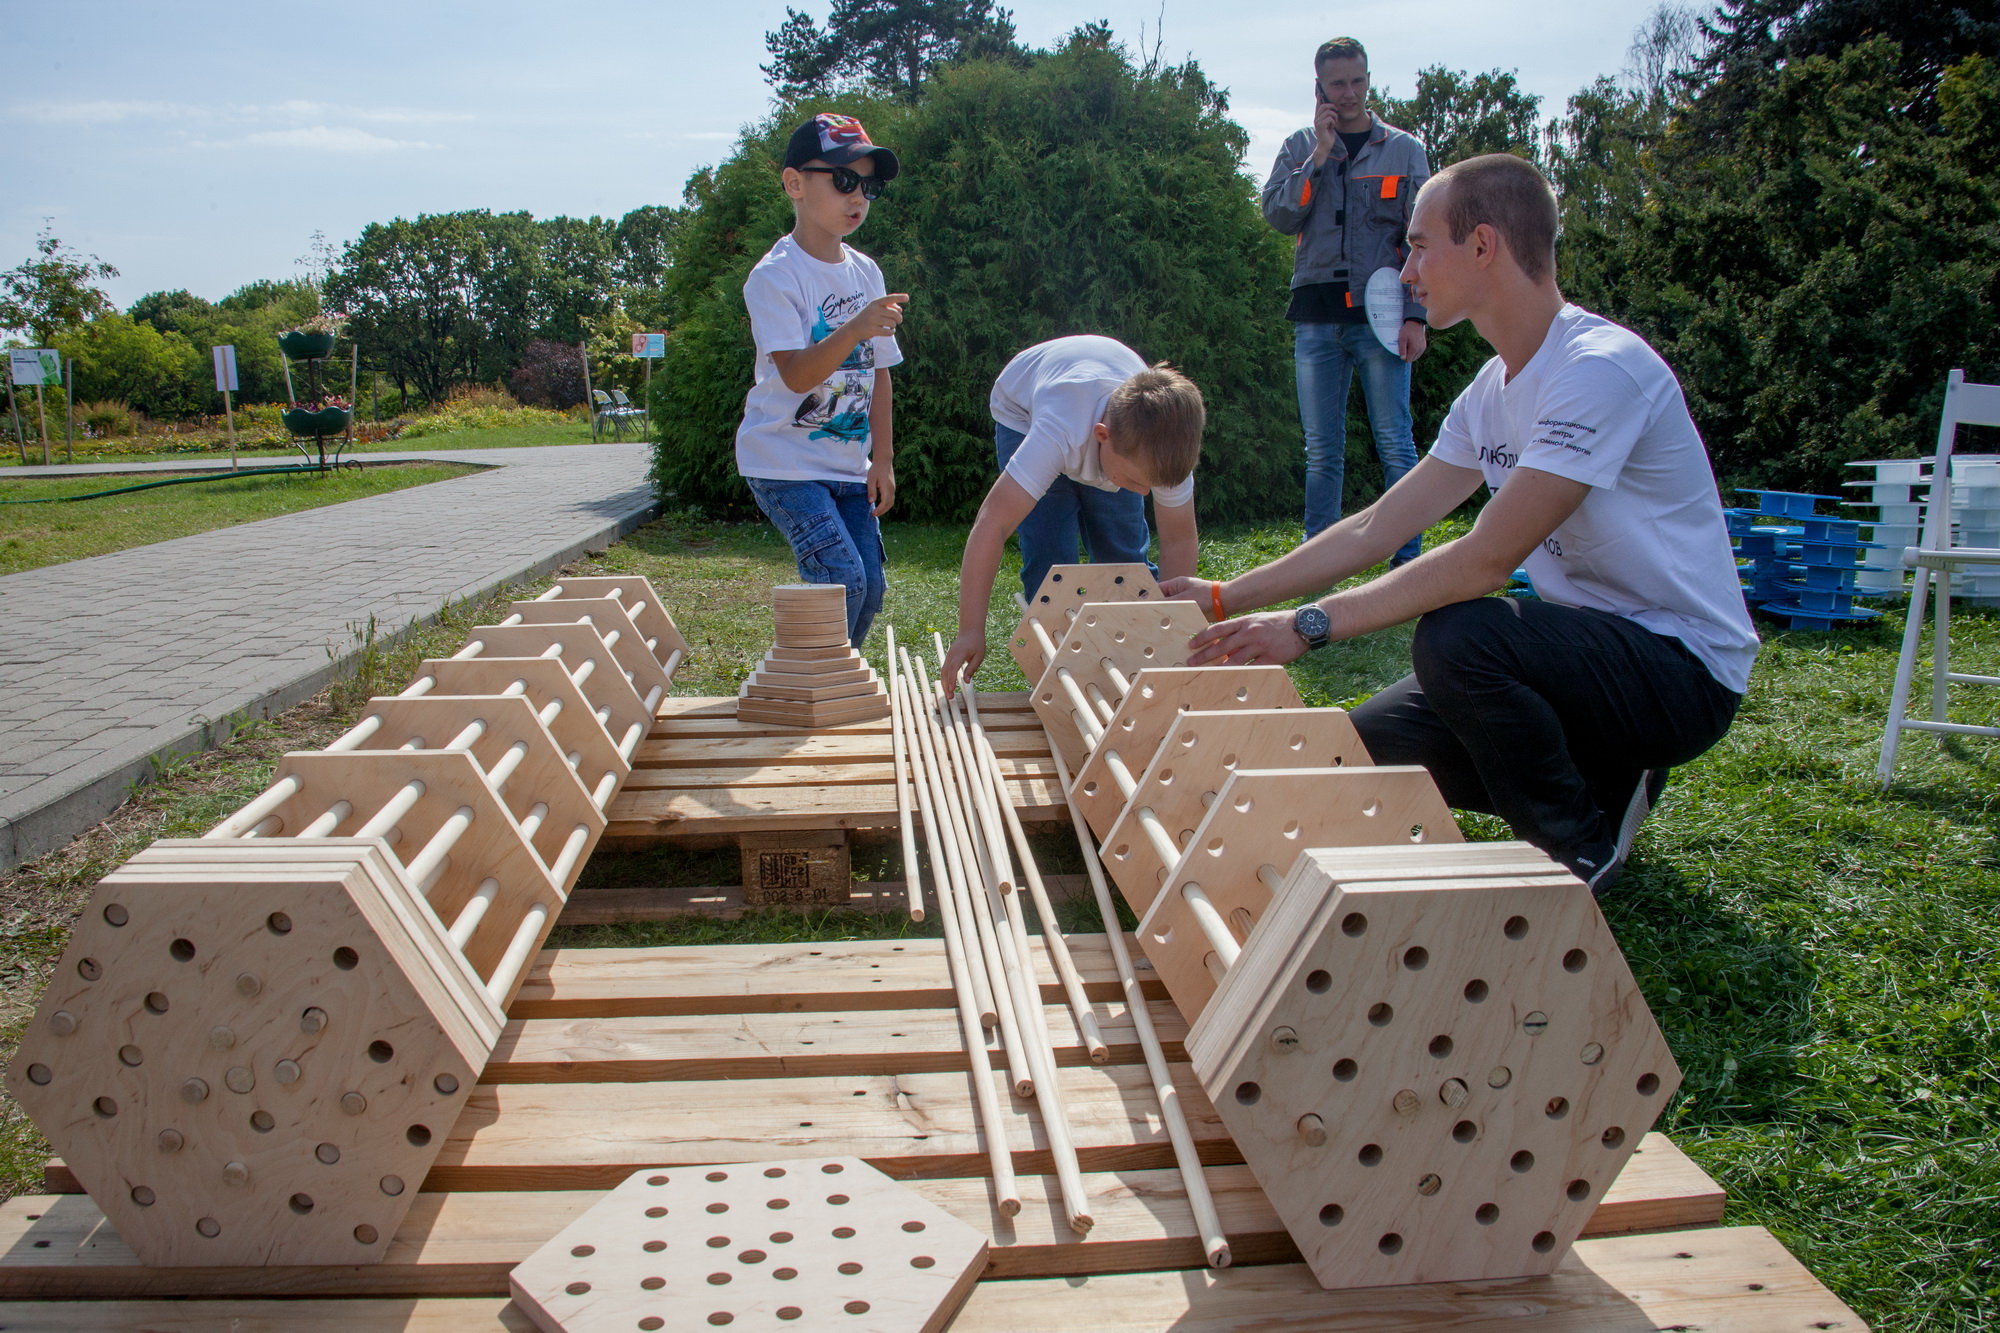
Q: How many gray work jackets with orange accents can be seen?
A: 1